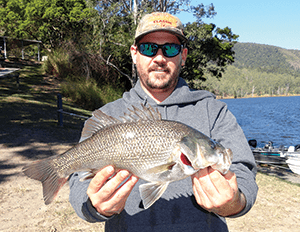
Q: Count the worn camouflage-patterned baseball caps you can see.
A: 1